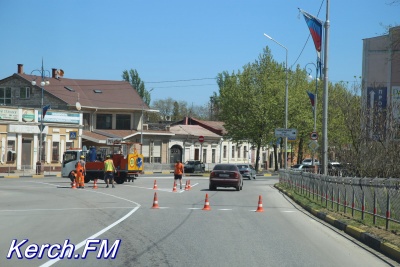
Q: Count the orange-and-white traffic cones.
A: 9